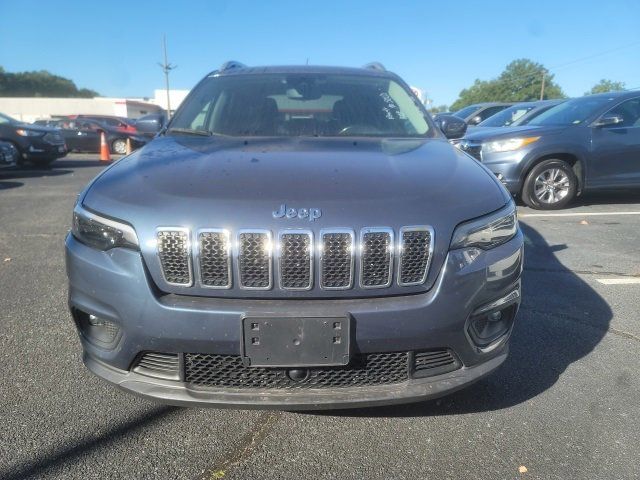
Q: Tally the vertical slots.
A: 7